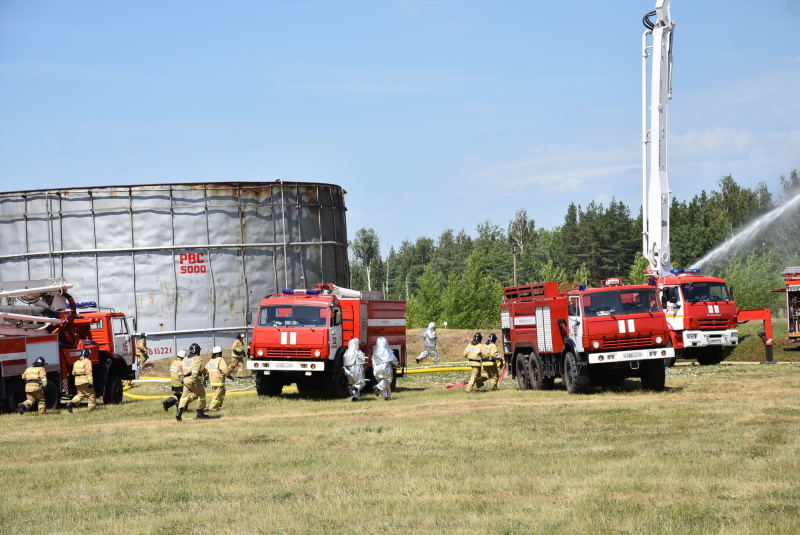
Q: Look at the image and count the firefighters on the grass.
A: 12